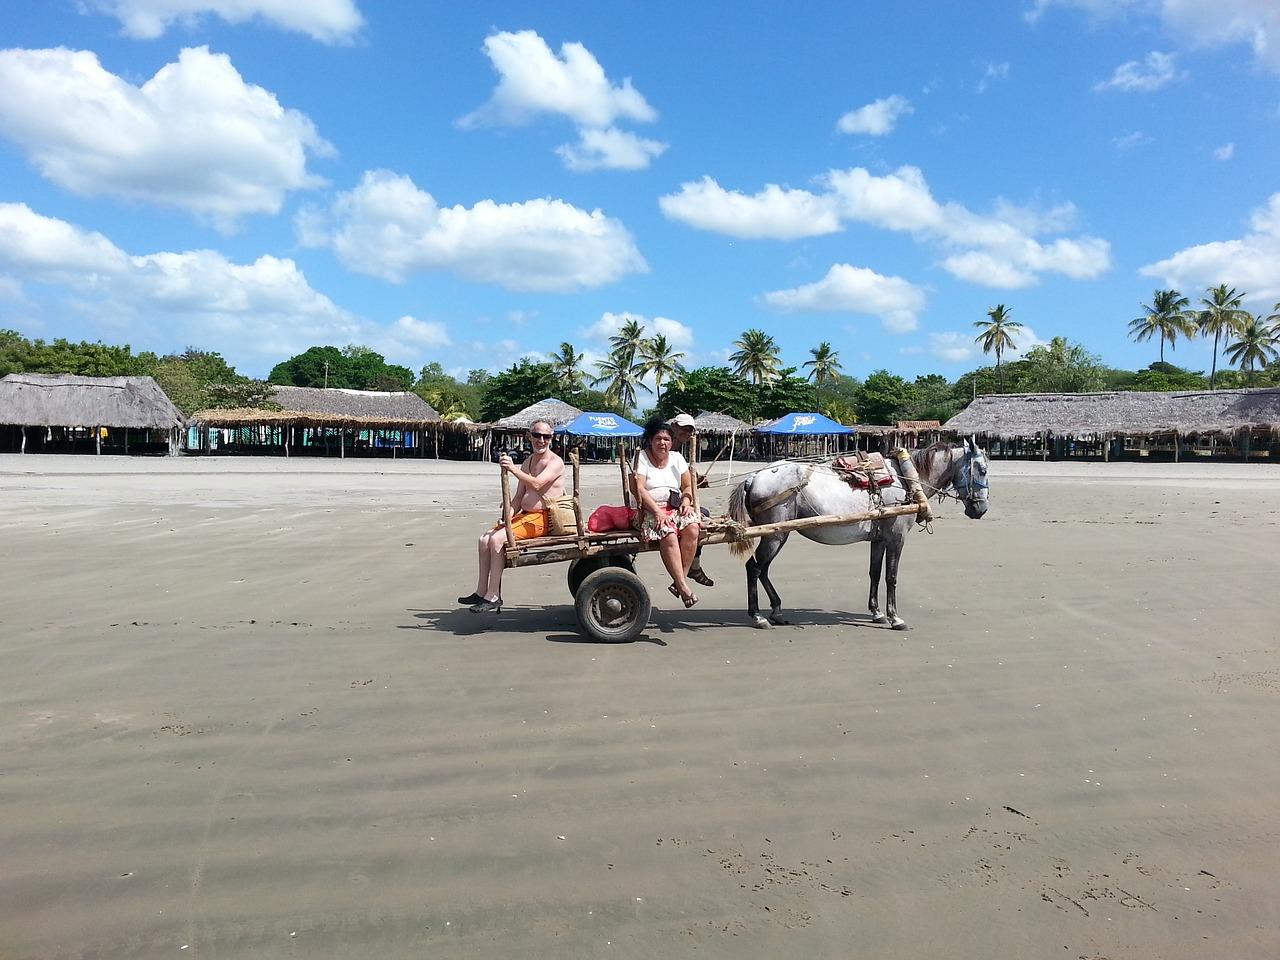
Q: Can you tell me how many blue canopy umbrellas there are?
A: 2